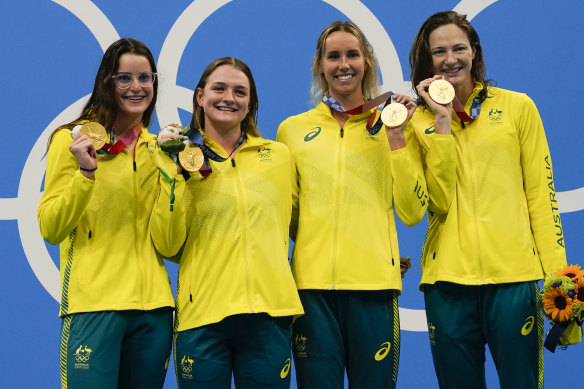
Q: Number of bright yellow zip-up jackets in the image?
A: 4